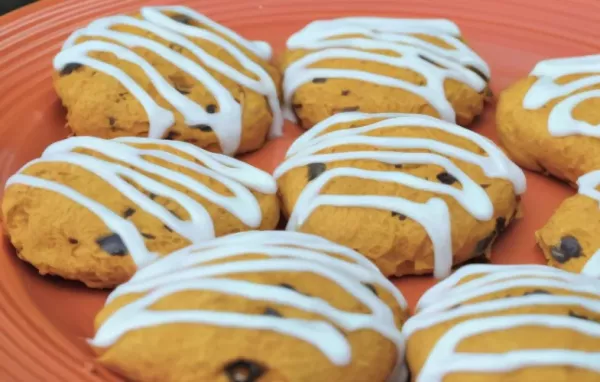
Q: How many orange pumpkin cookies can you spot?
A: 8